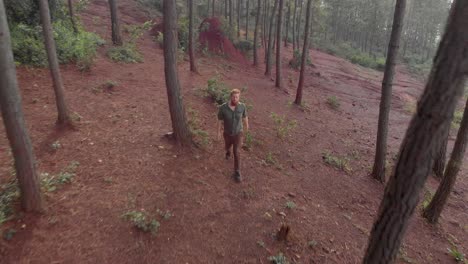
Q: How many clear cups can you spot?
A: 0